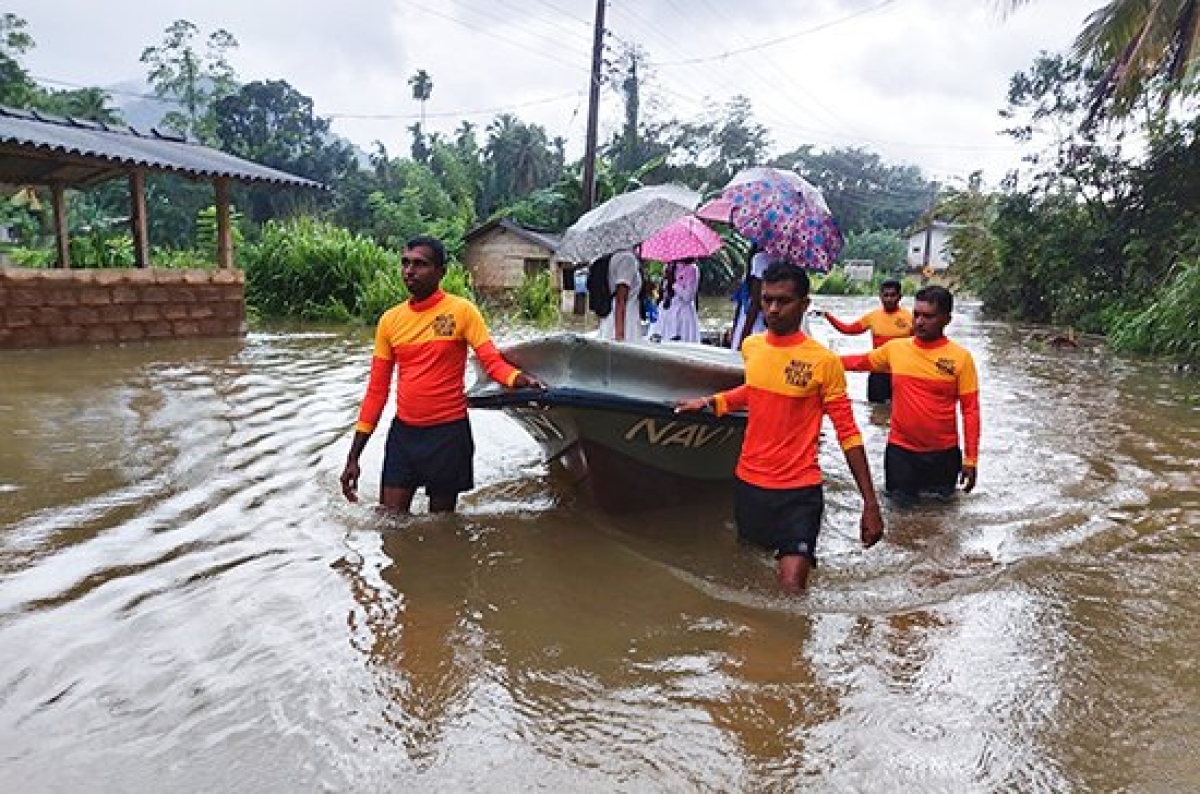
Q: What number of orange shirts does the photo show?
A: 4